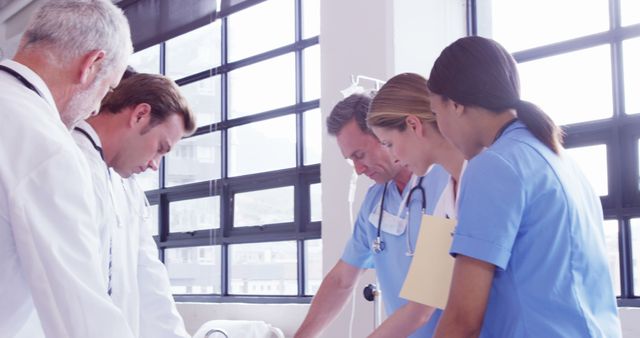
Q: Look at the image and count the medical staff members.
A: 5